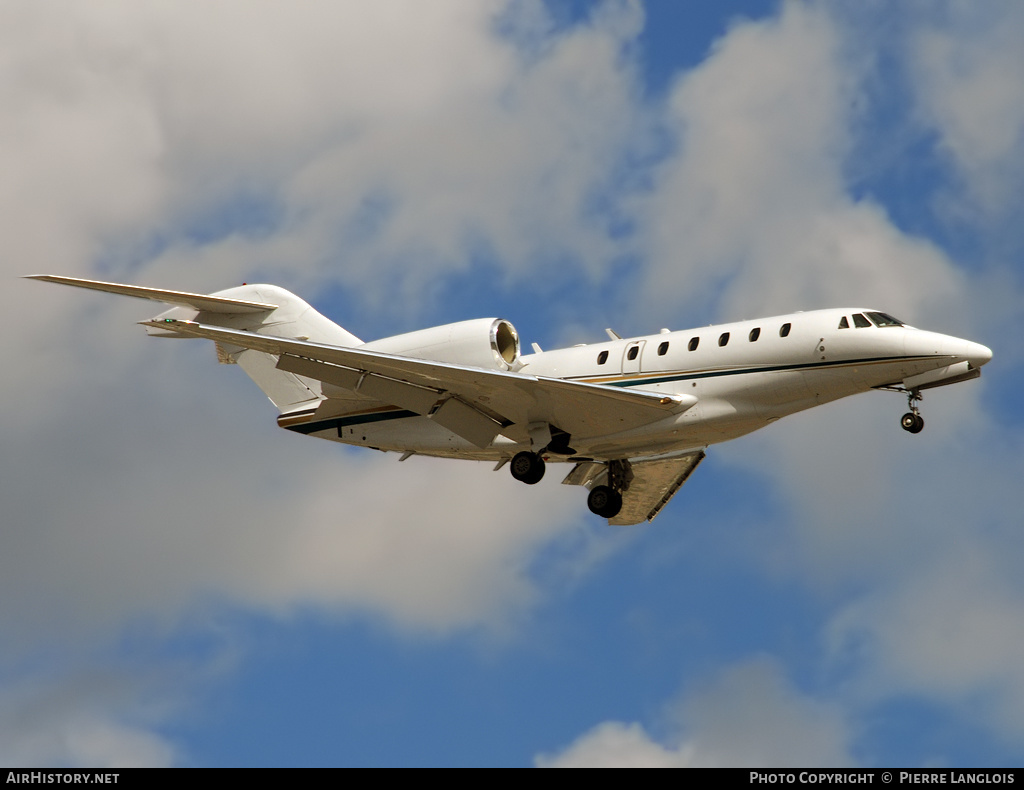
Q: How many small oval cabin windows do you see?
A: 7